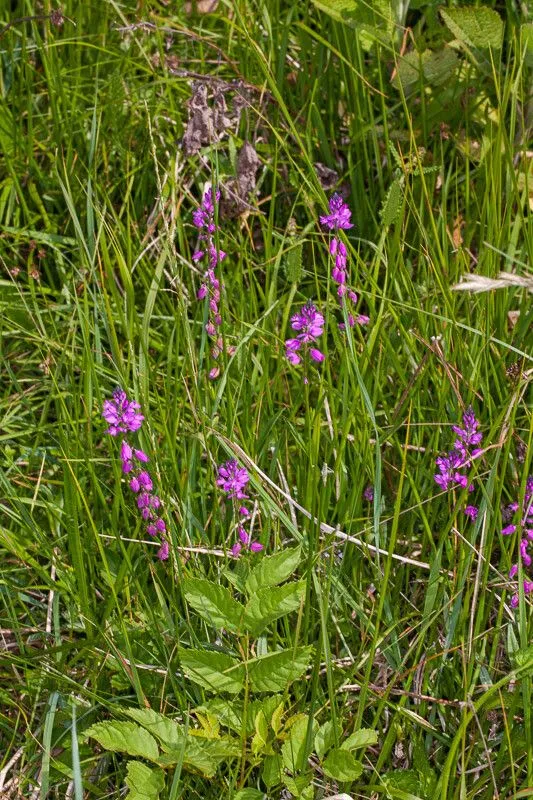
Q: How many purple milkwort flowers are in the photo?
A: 7